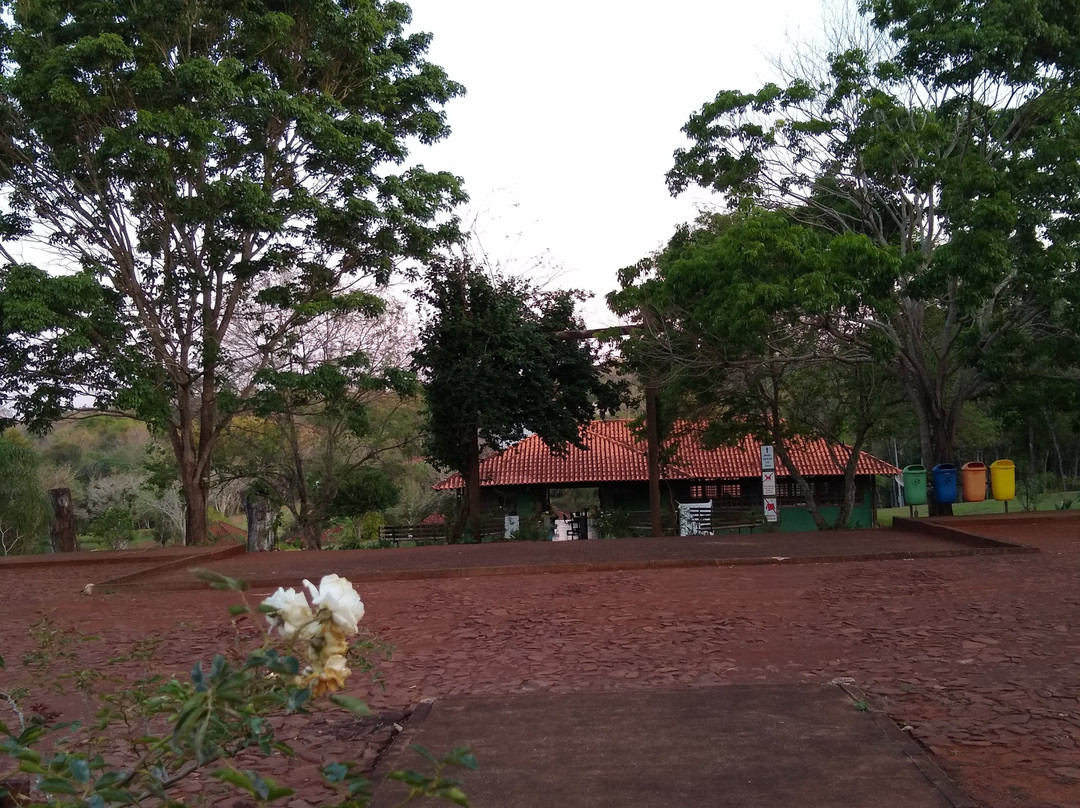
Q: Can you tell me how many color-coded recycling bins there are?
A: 4